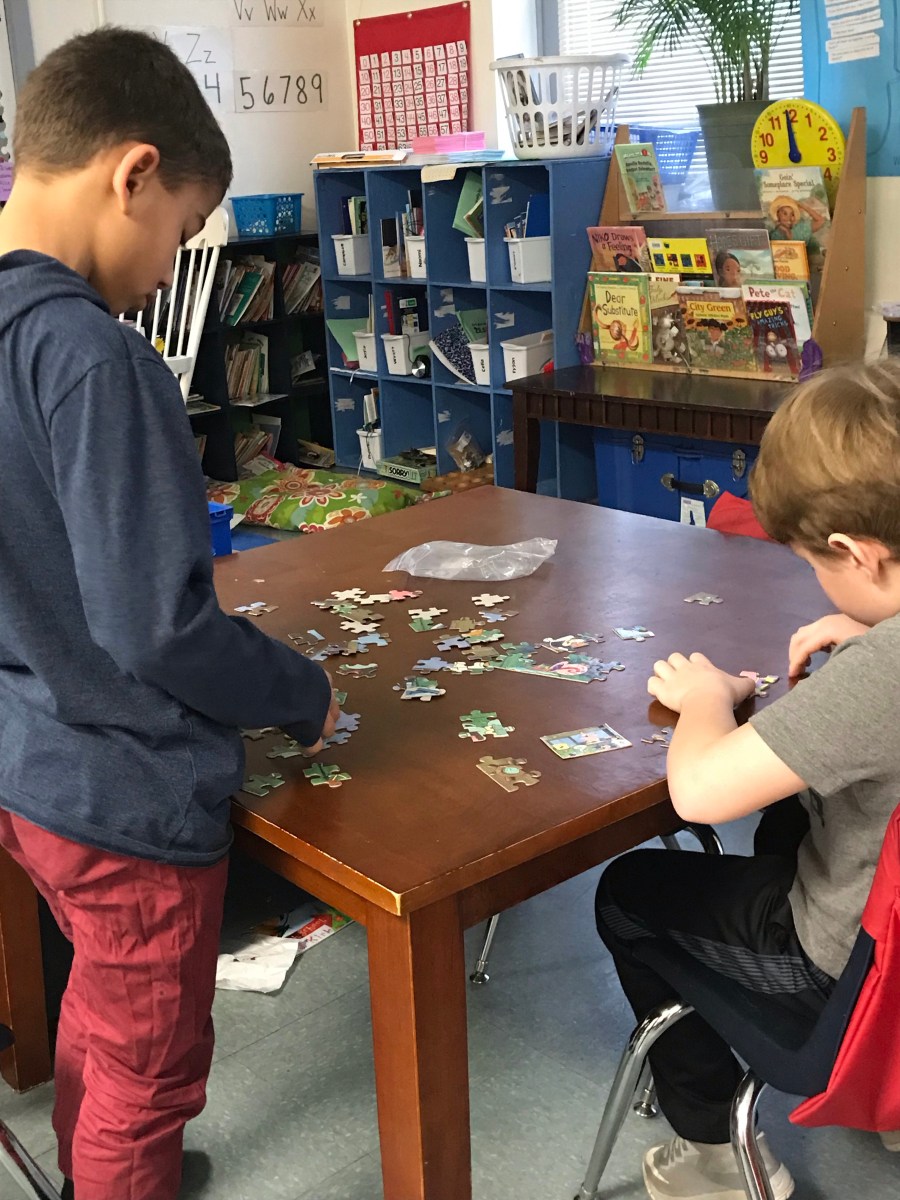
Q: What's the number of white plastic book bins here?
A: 9